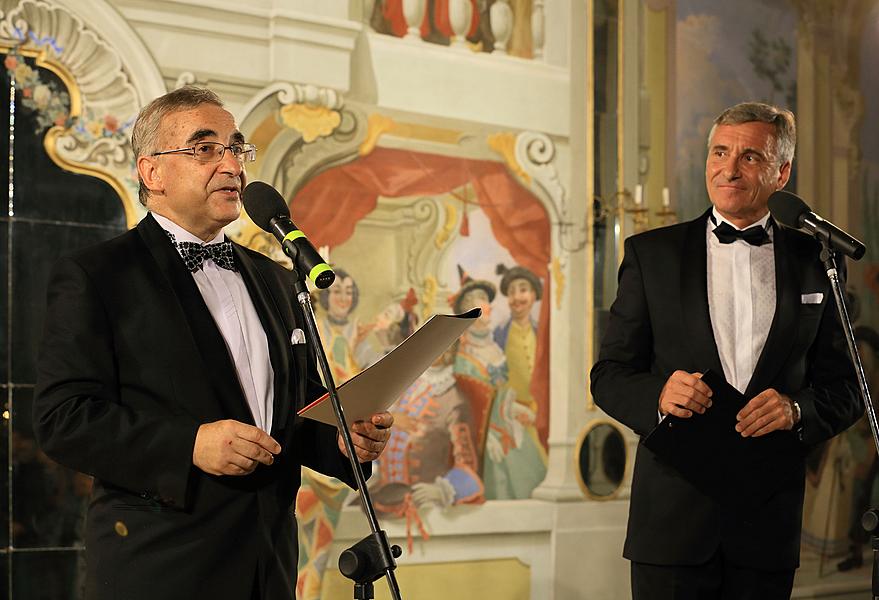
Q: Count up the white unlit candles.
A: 2